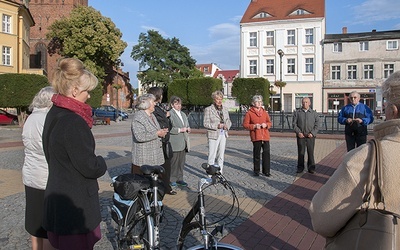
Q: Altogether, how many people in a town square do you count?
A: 10